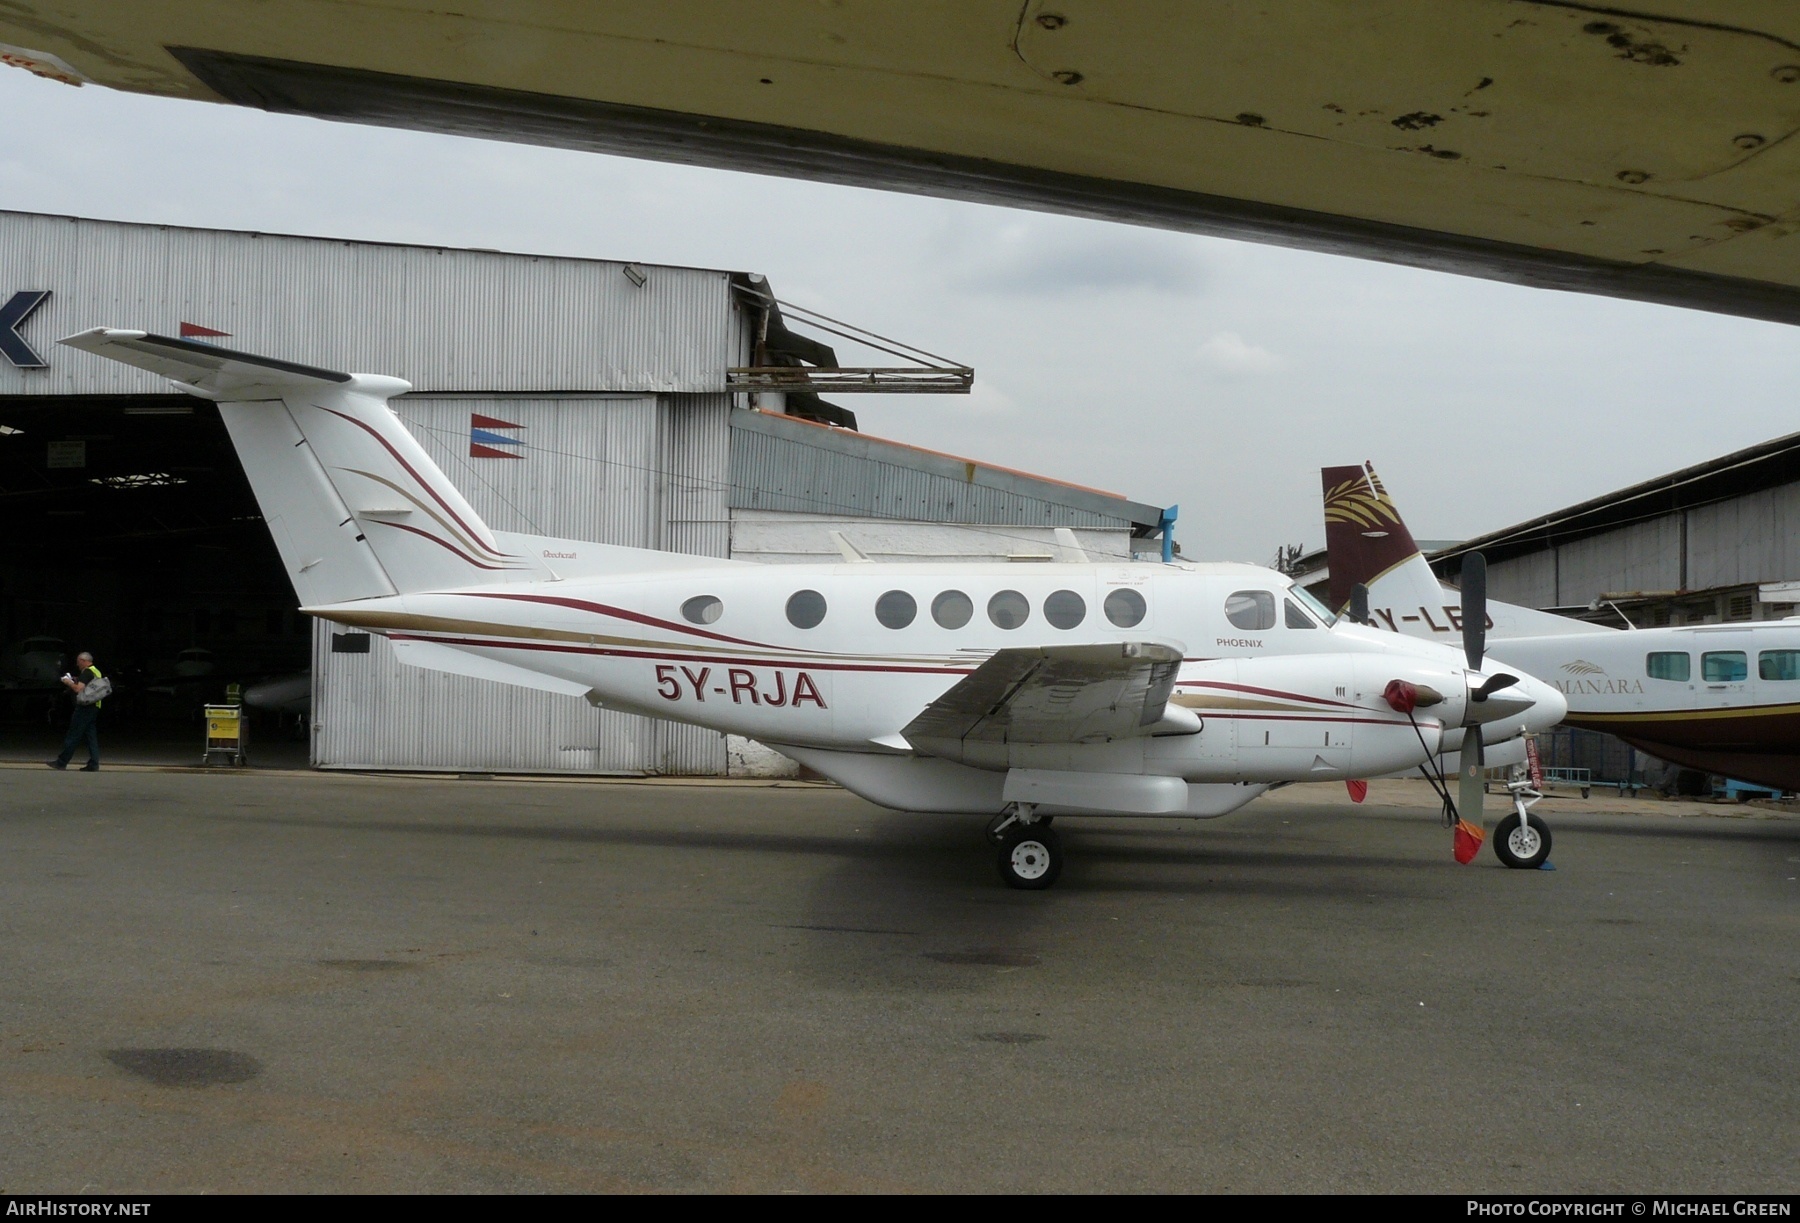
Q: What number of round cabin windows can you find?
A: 7